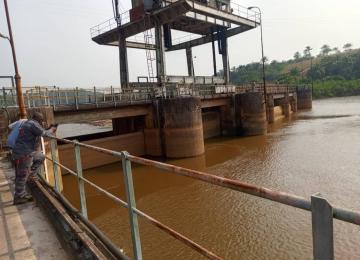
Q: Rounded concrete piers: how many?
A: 3